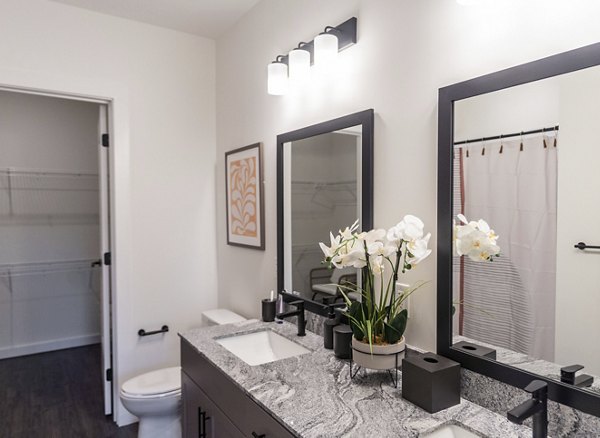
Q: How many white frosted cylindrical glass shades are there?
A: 3